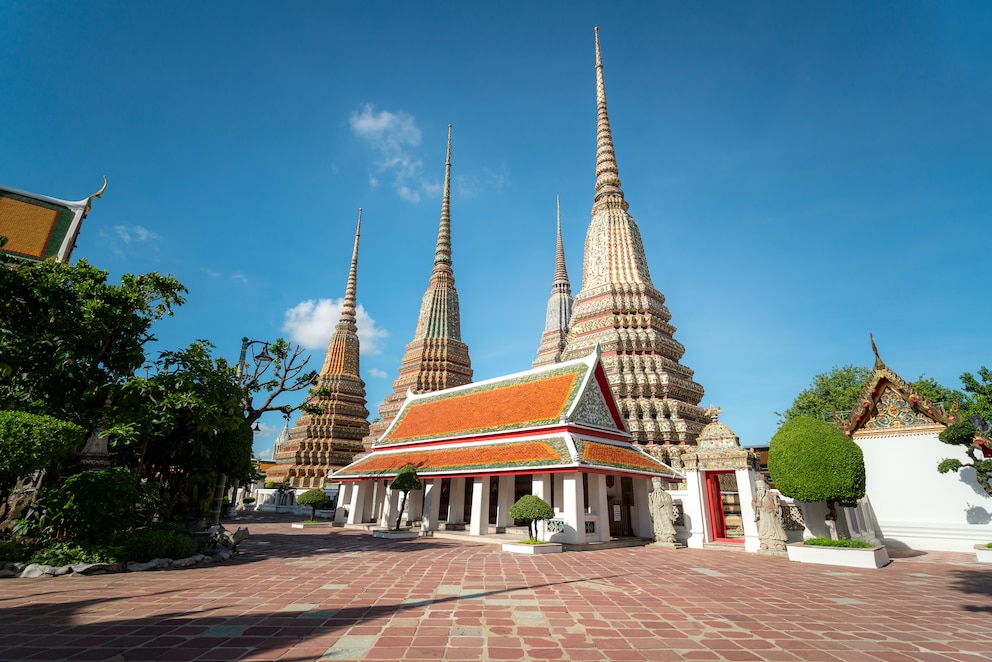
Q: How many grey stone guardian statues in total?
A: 2